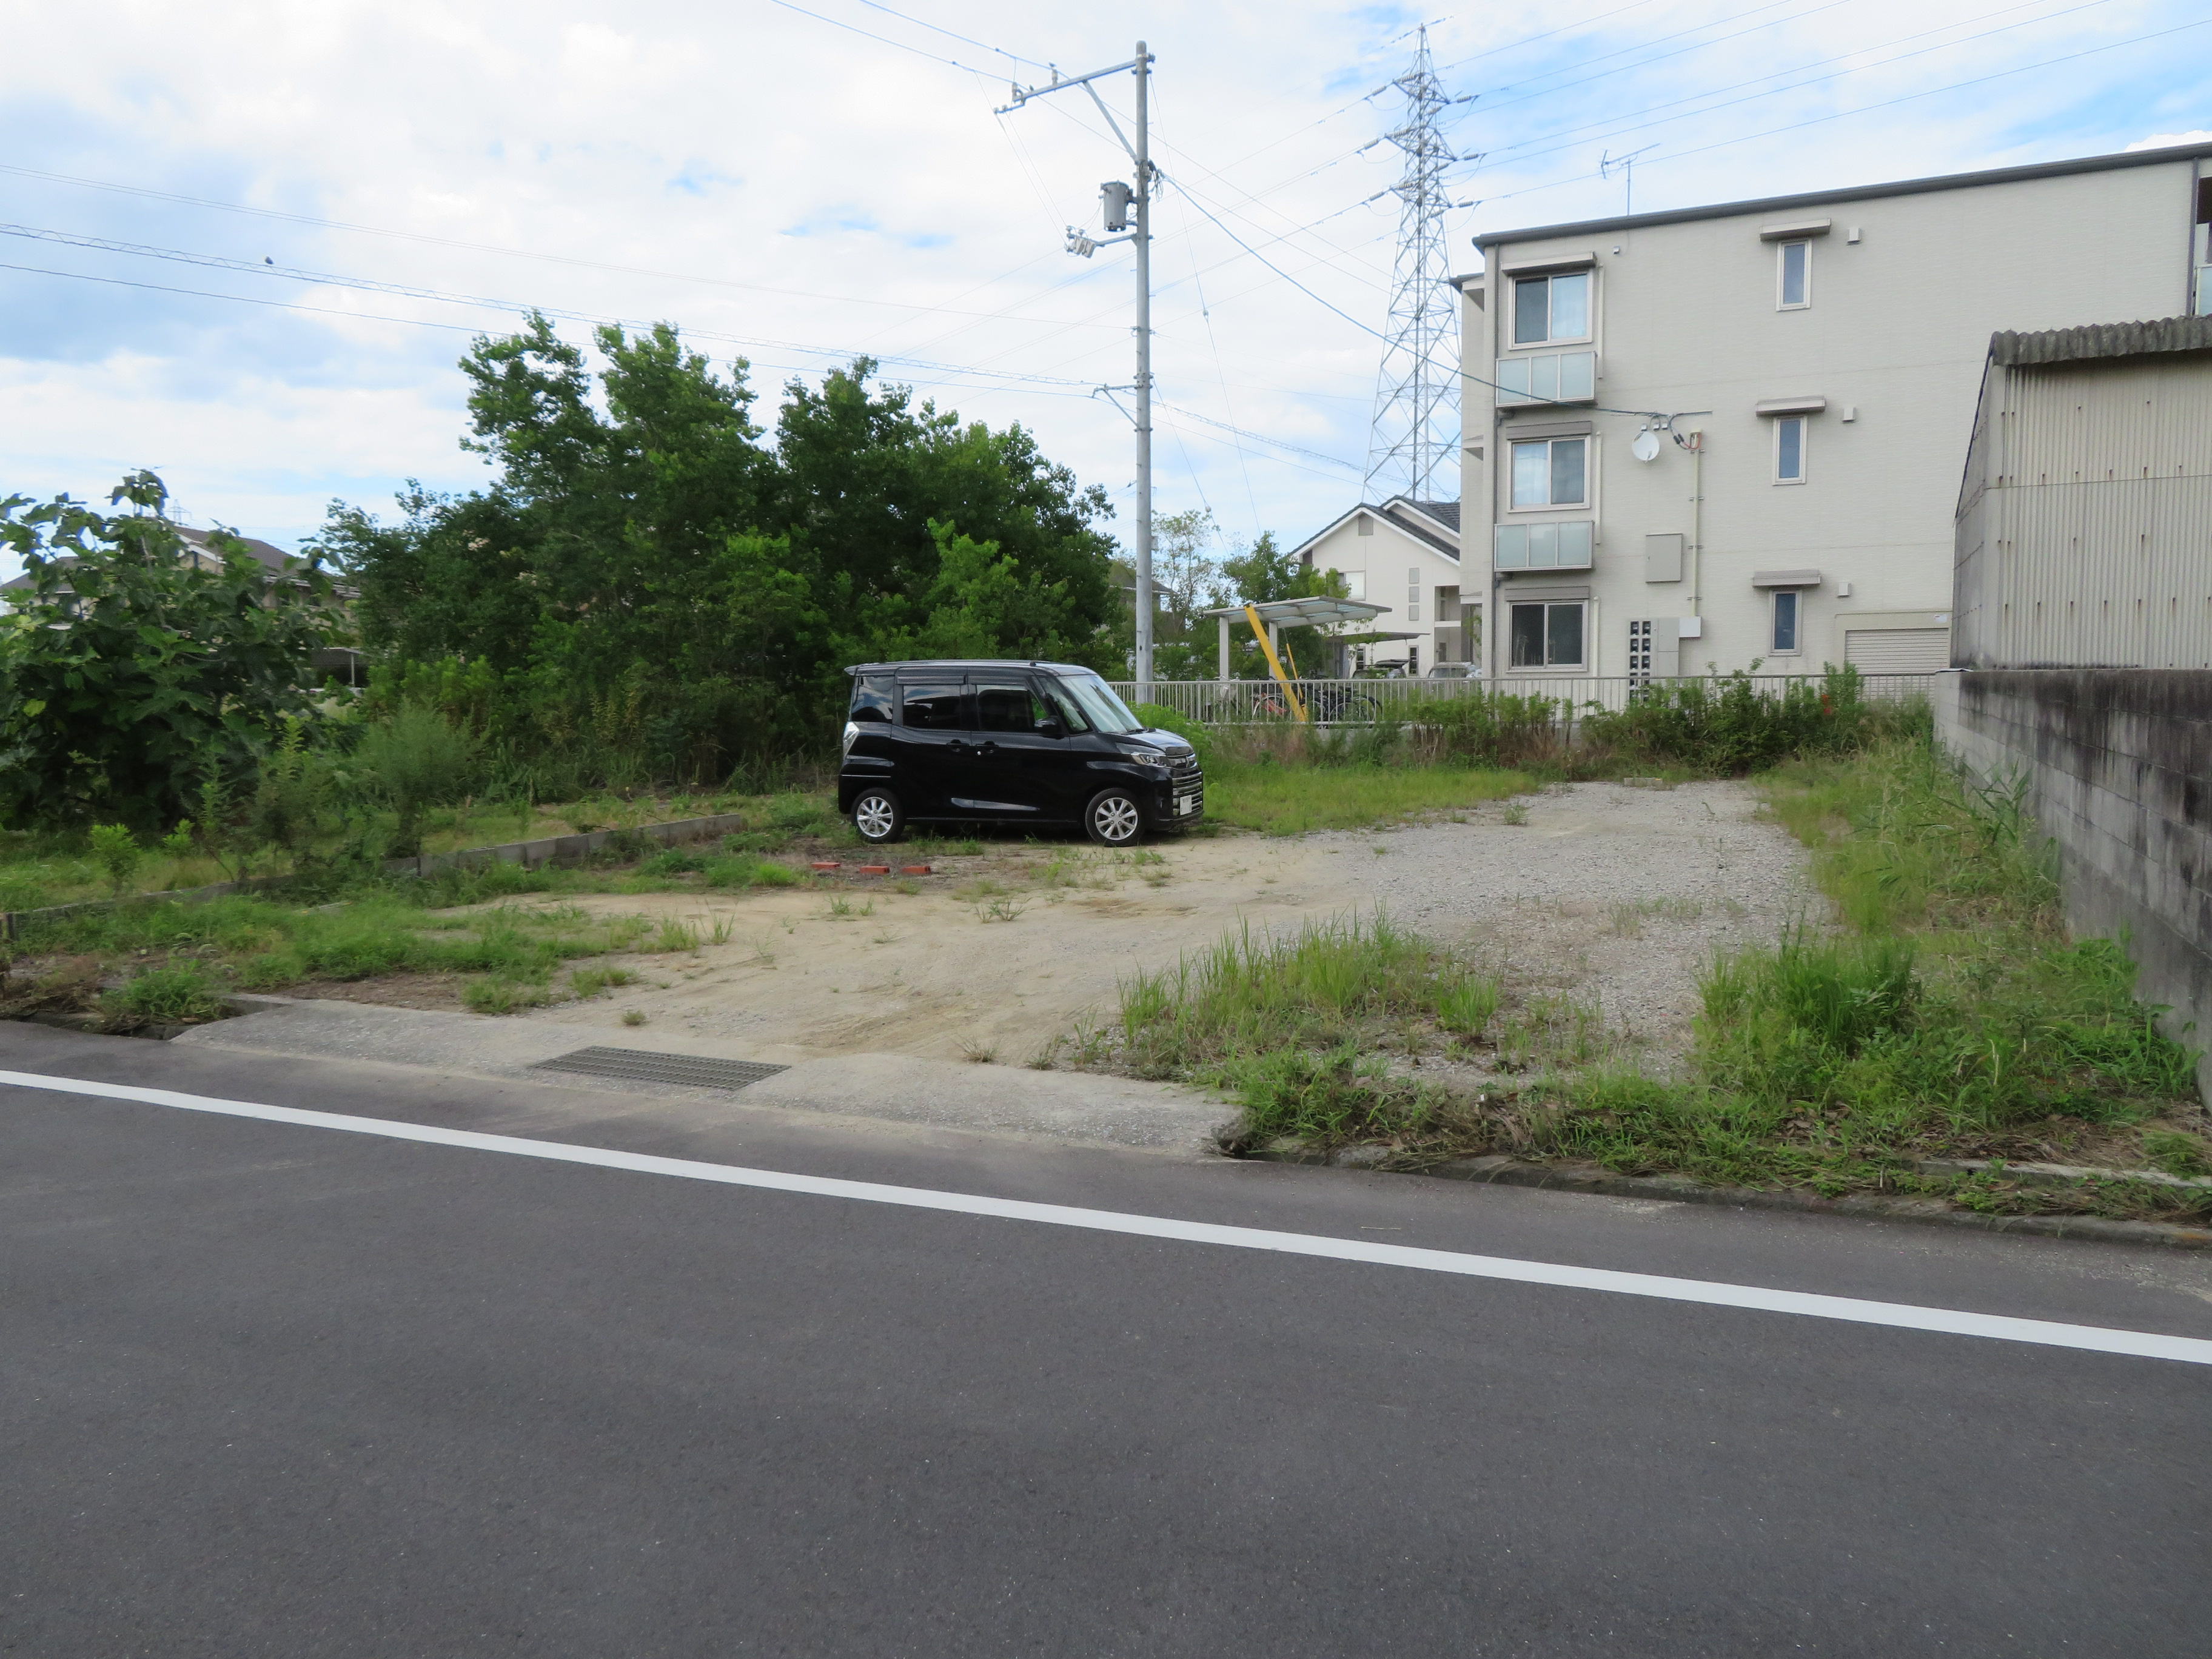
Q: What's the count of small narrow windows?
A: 3